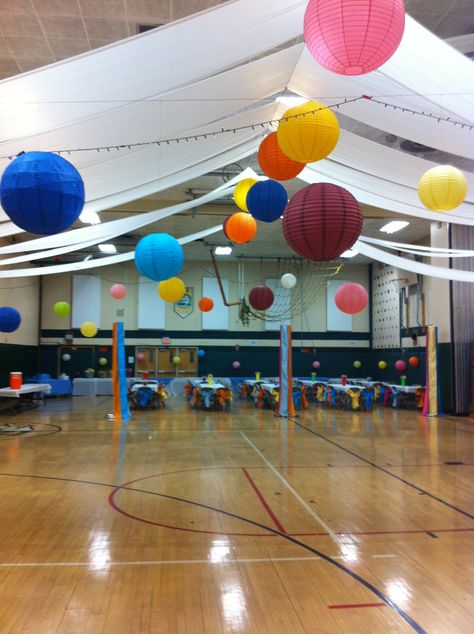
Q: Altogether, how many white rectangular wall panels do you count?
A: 5